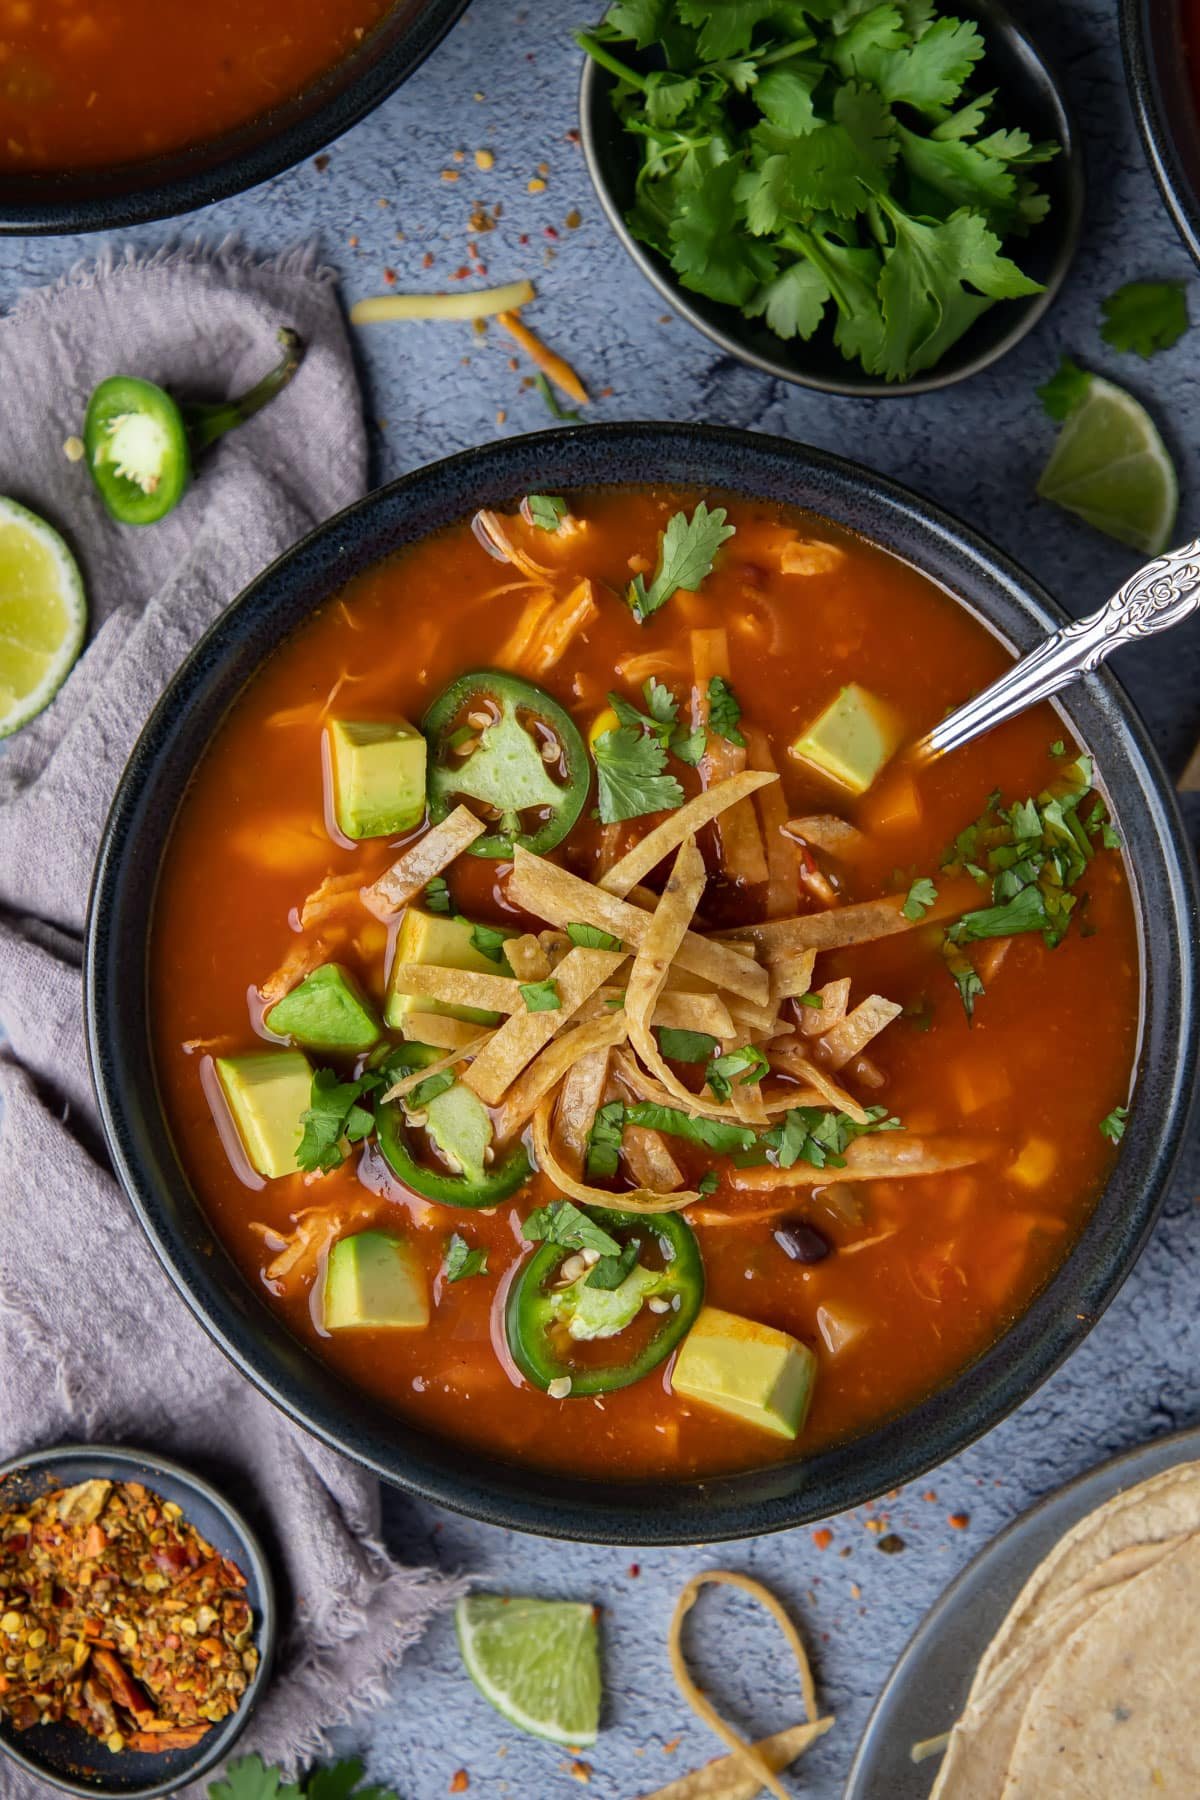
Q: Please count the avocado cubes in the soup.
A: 7